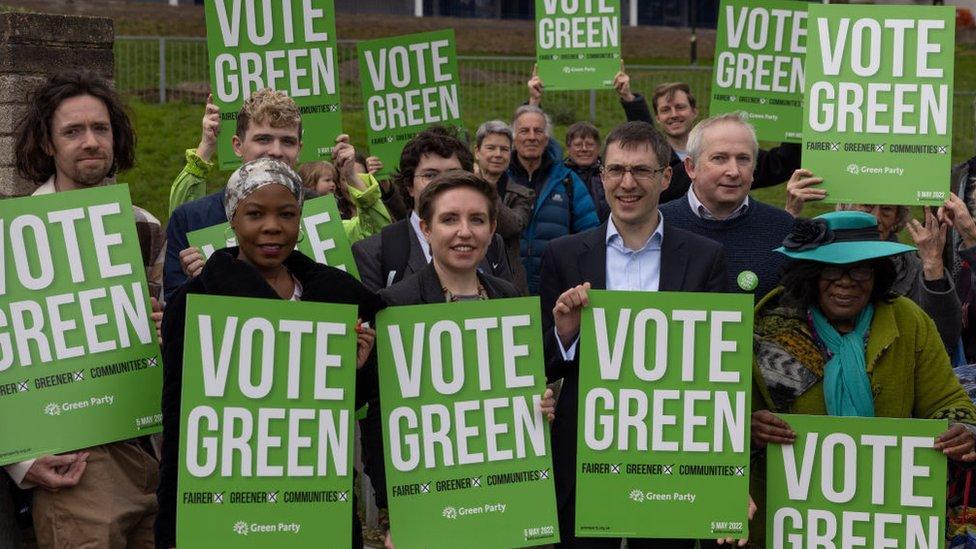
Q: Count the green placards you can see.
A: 11